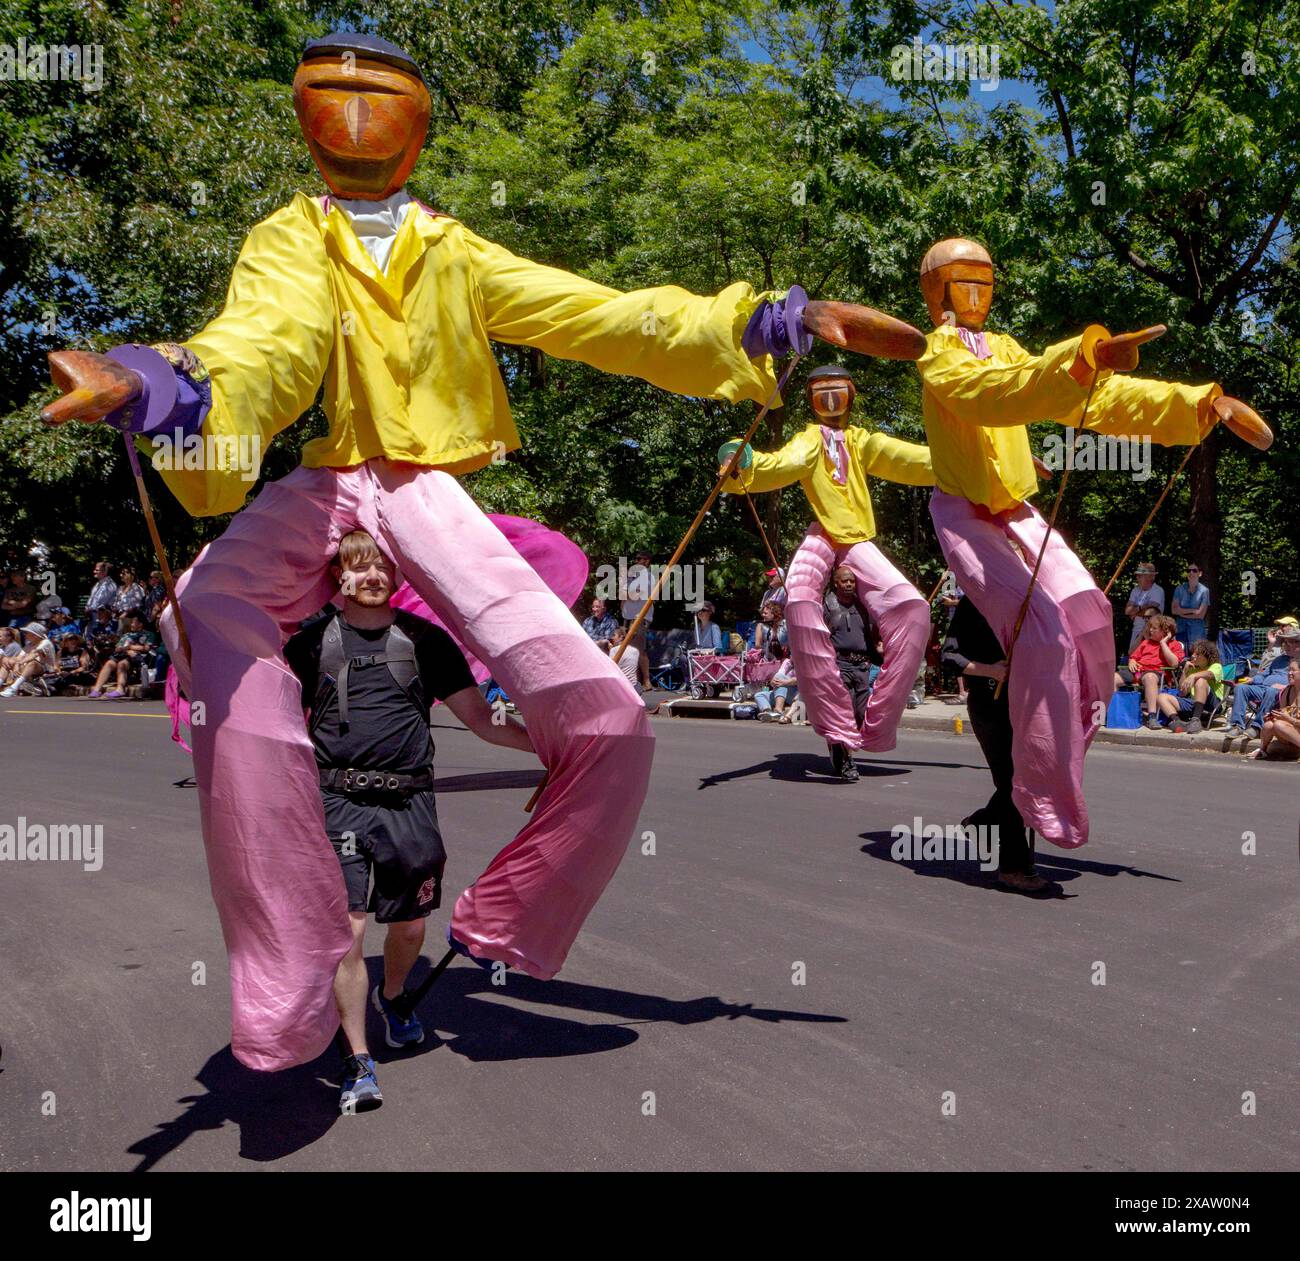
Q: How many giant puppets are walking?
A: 3